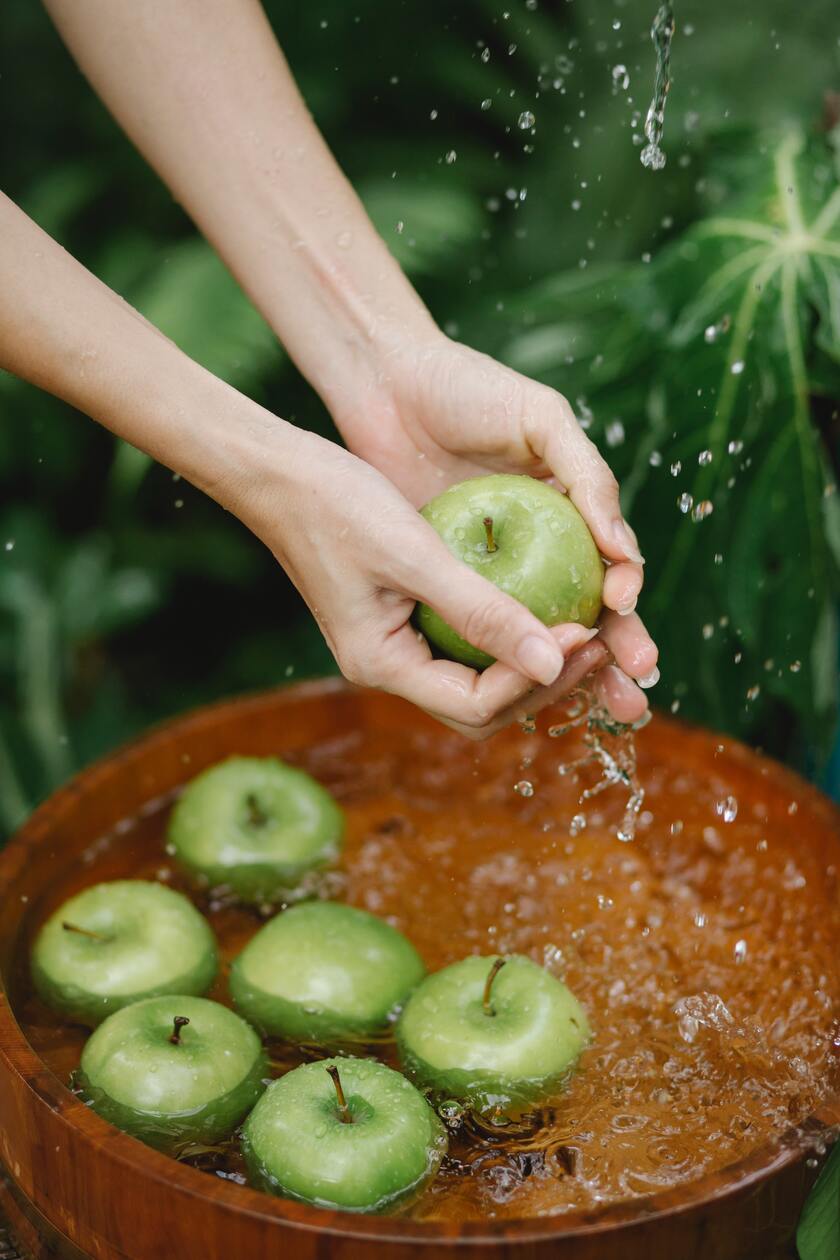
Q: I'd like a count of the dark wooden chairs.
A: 0